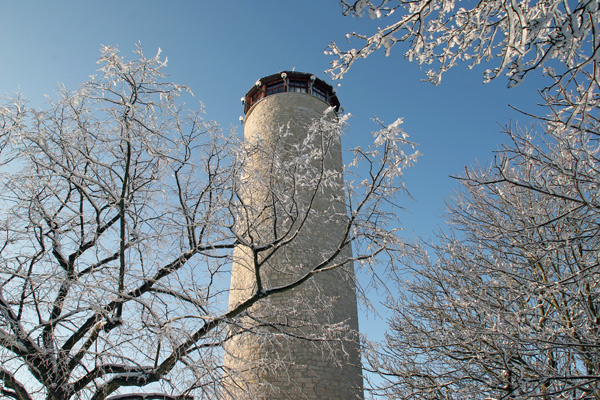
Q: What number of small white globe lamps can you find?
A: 7